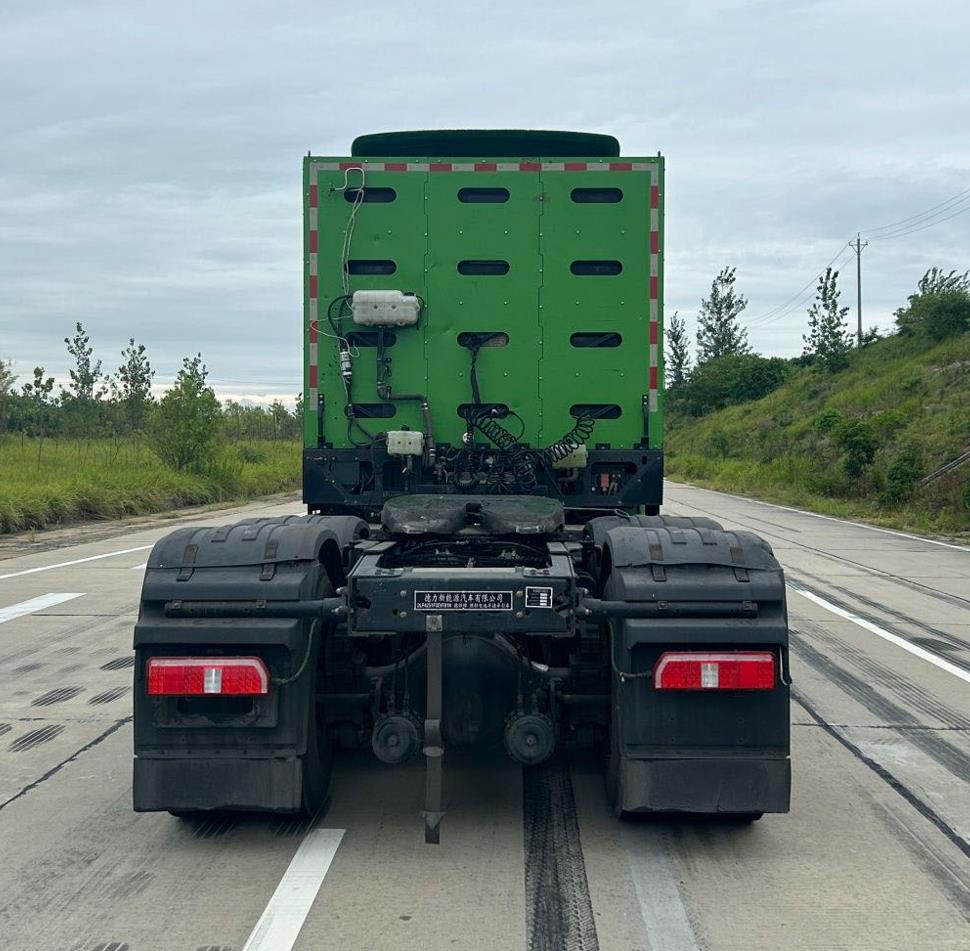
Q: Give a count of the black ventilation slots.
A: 12